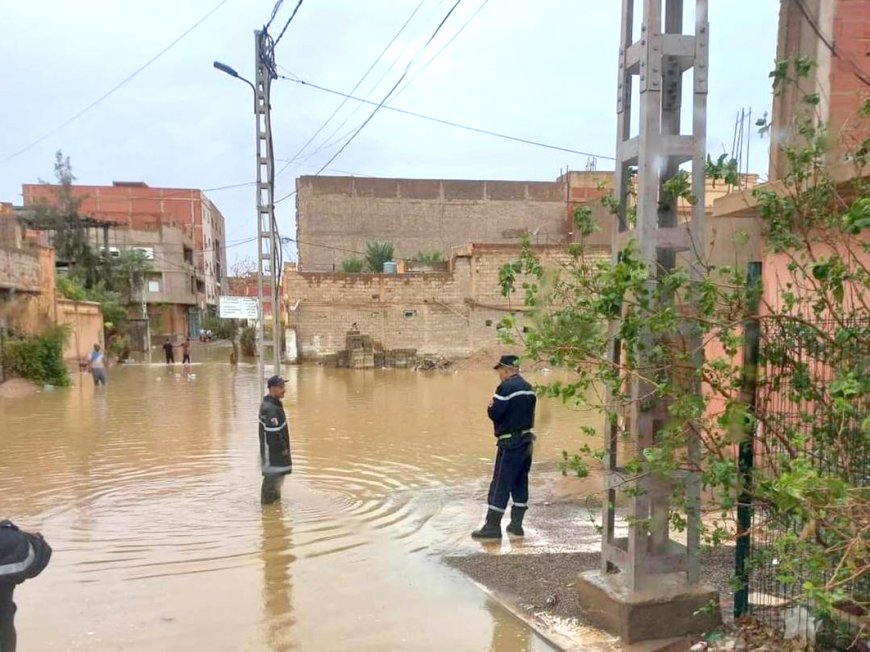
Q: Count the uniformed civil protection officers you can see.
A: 3